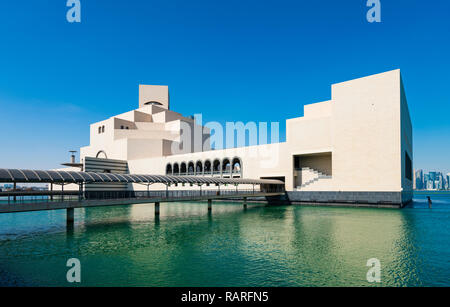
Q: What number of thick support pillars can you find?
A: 4